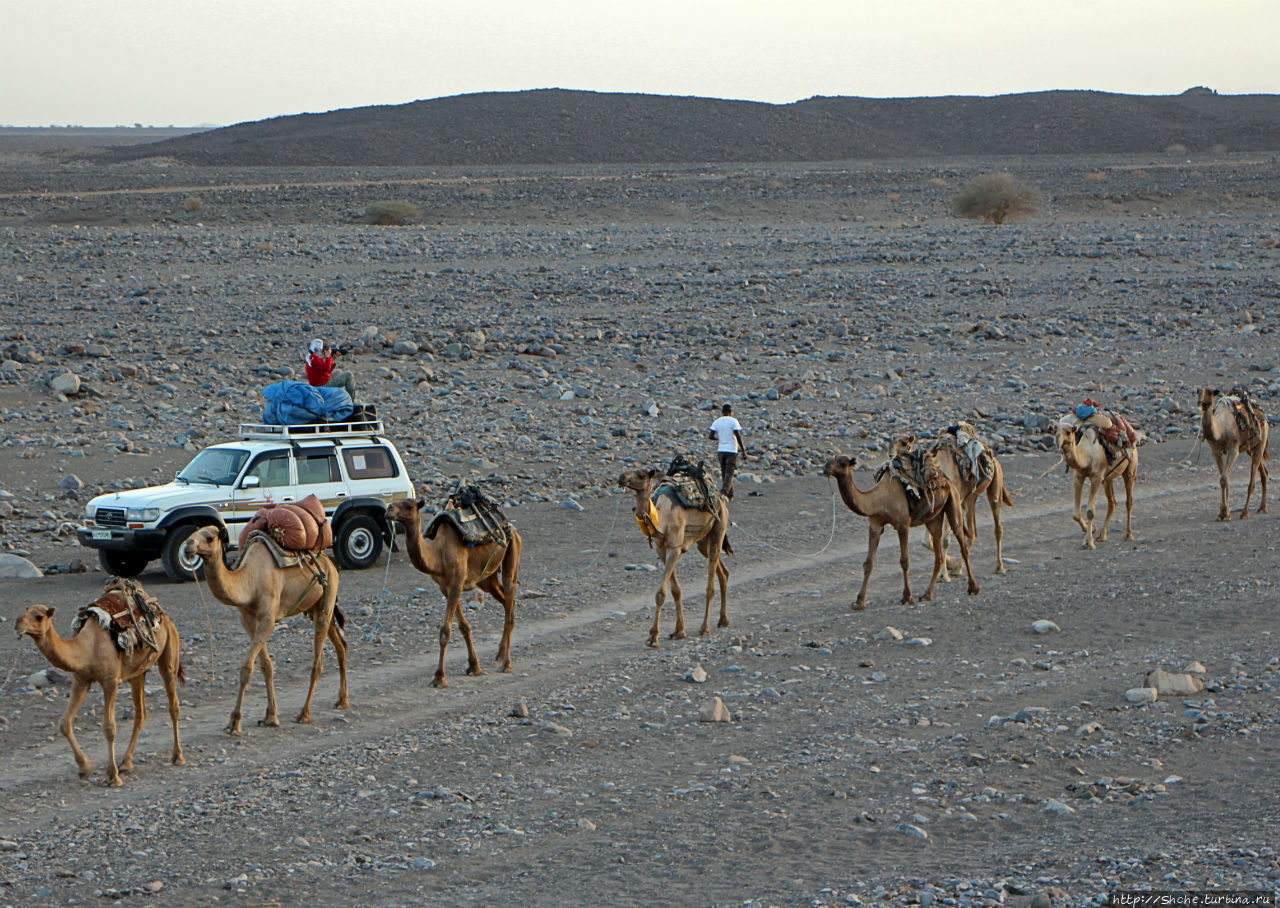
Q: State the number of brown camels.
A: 8